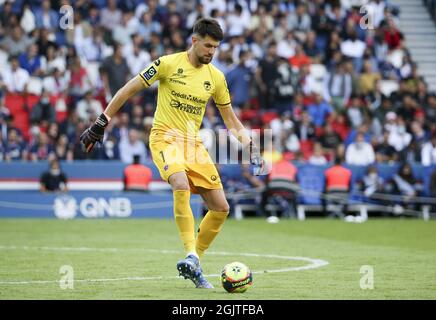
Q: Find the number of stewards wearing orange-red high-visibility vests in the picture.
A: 3